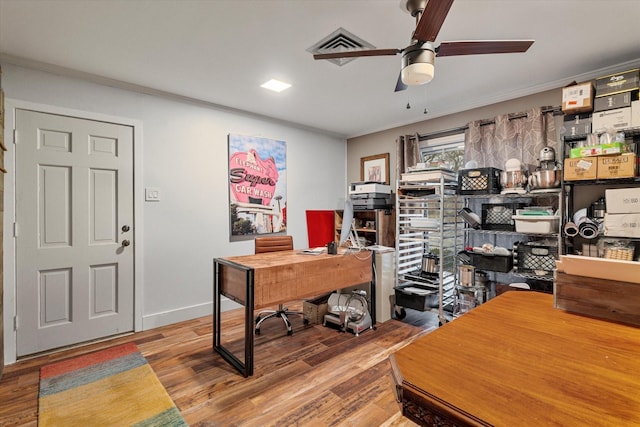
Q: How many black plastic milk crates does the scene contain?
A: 3